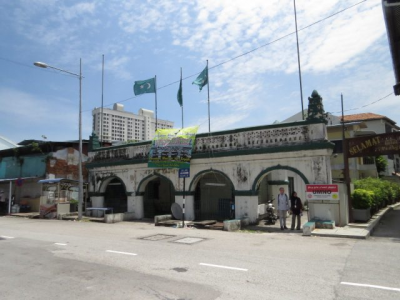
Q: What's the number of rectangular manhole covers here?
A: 2